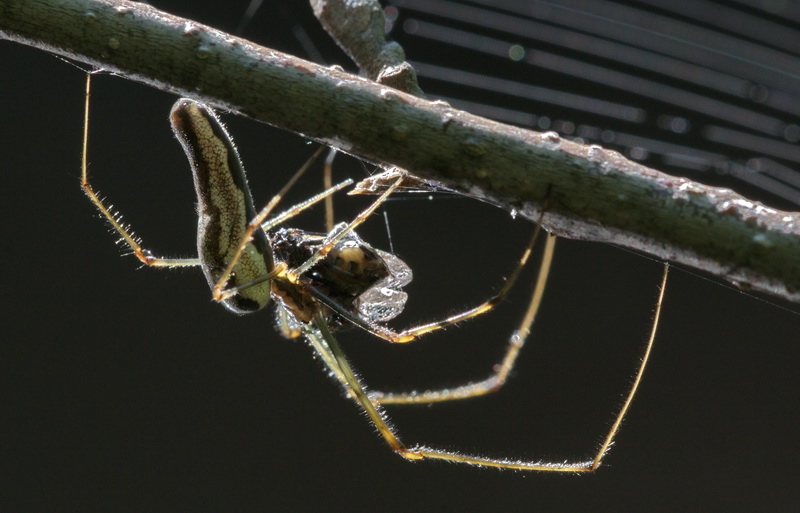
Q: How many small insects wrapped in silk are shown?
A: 1